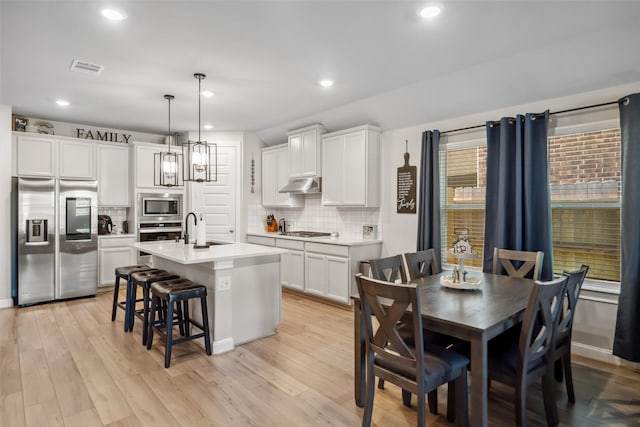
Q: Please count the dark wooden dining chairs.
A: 6